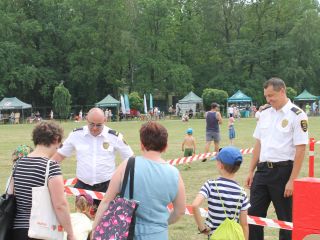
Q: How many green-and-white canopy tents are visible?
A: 5